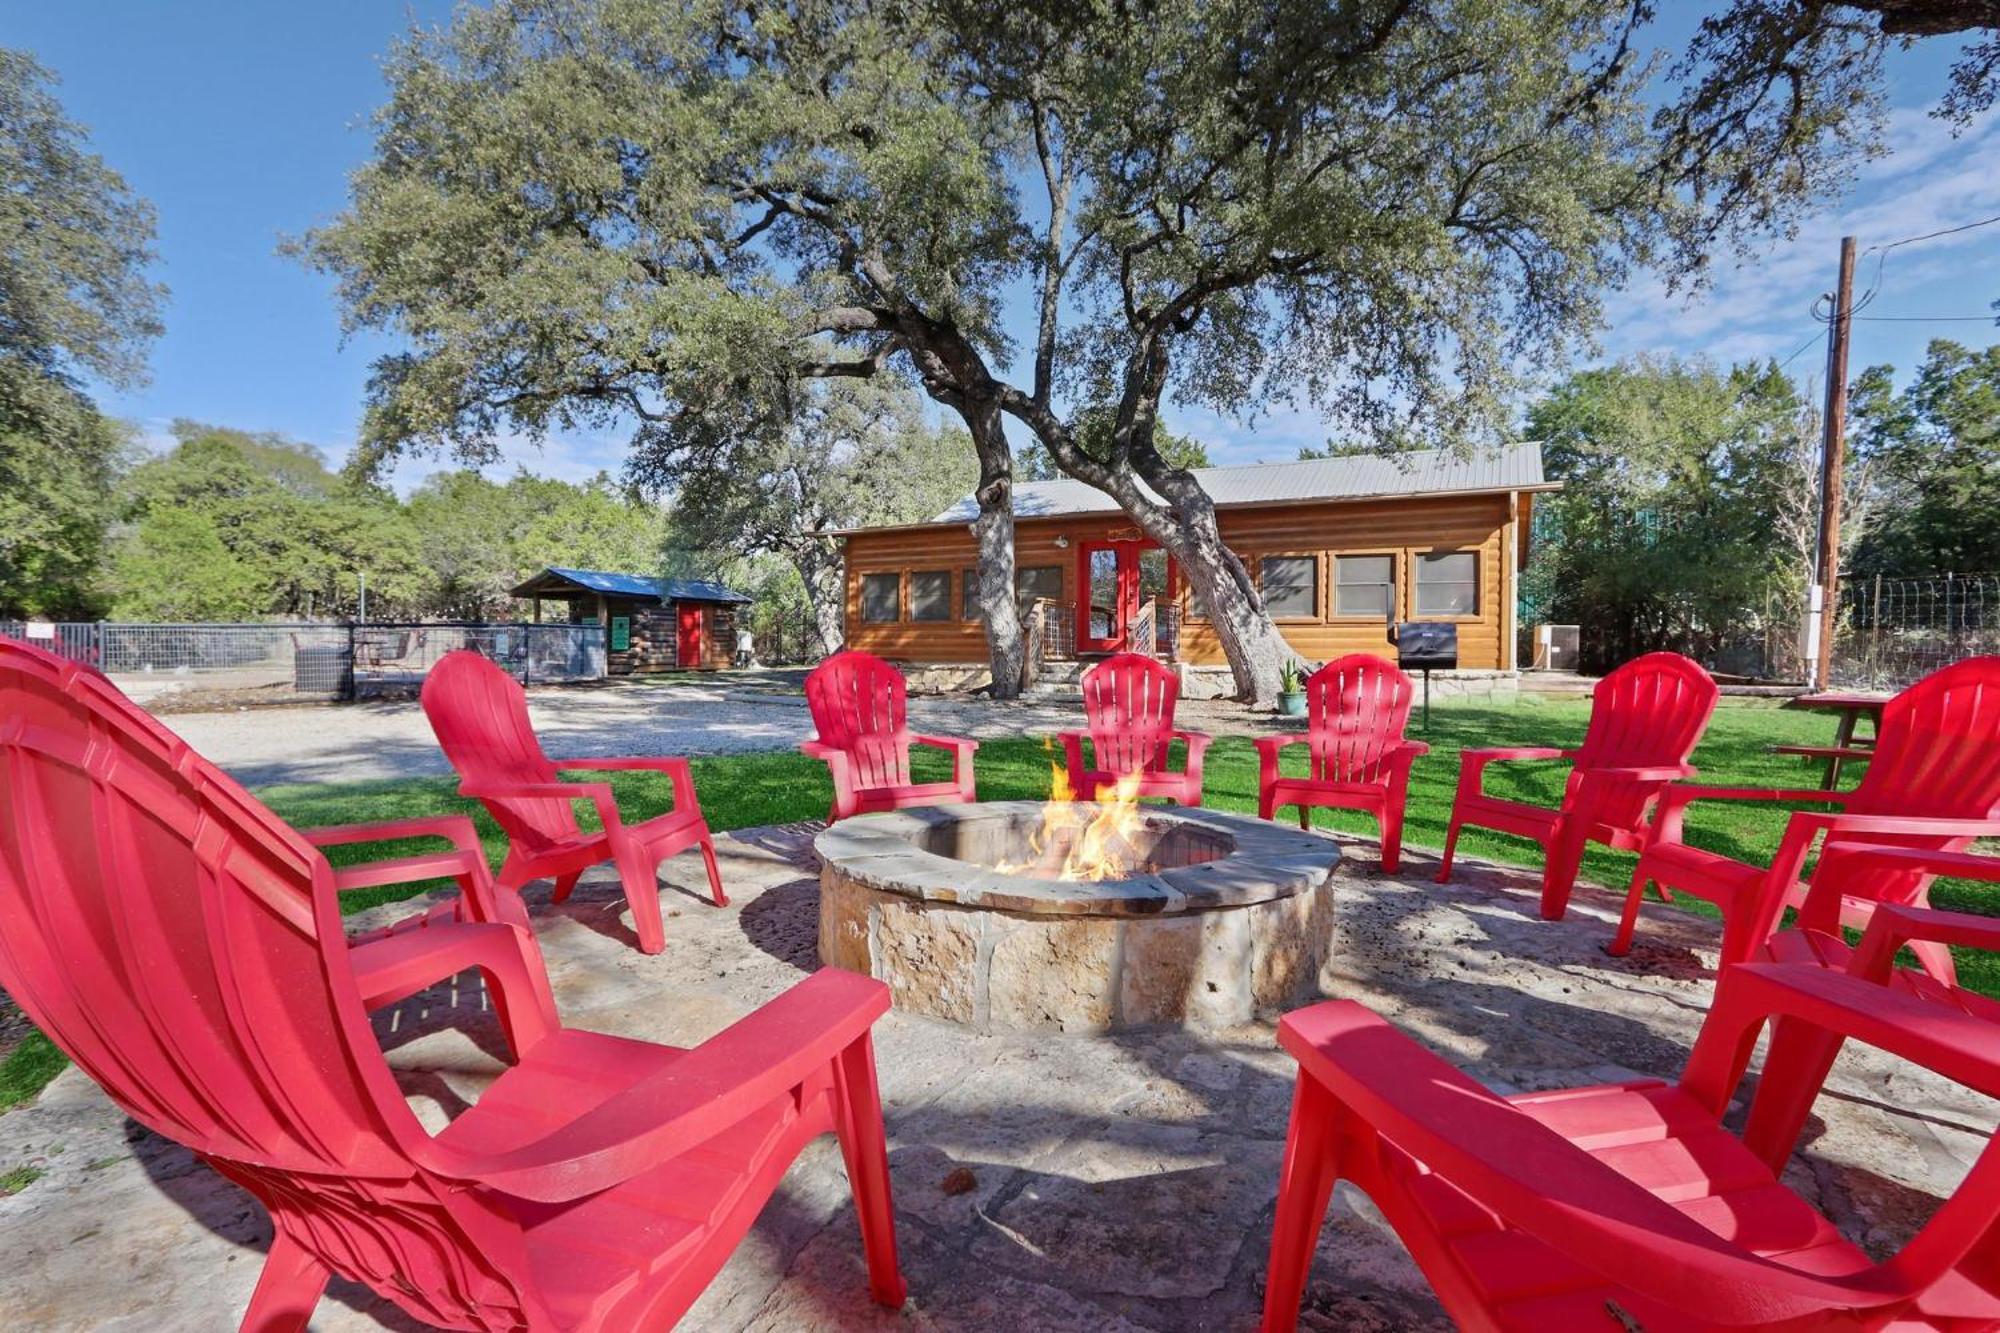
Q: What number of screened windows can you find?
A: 8